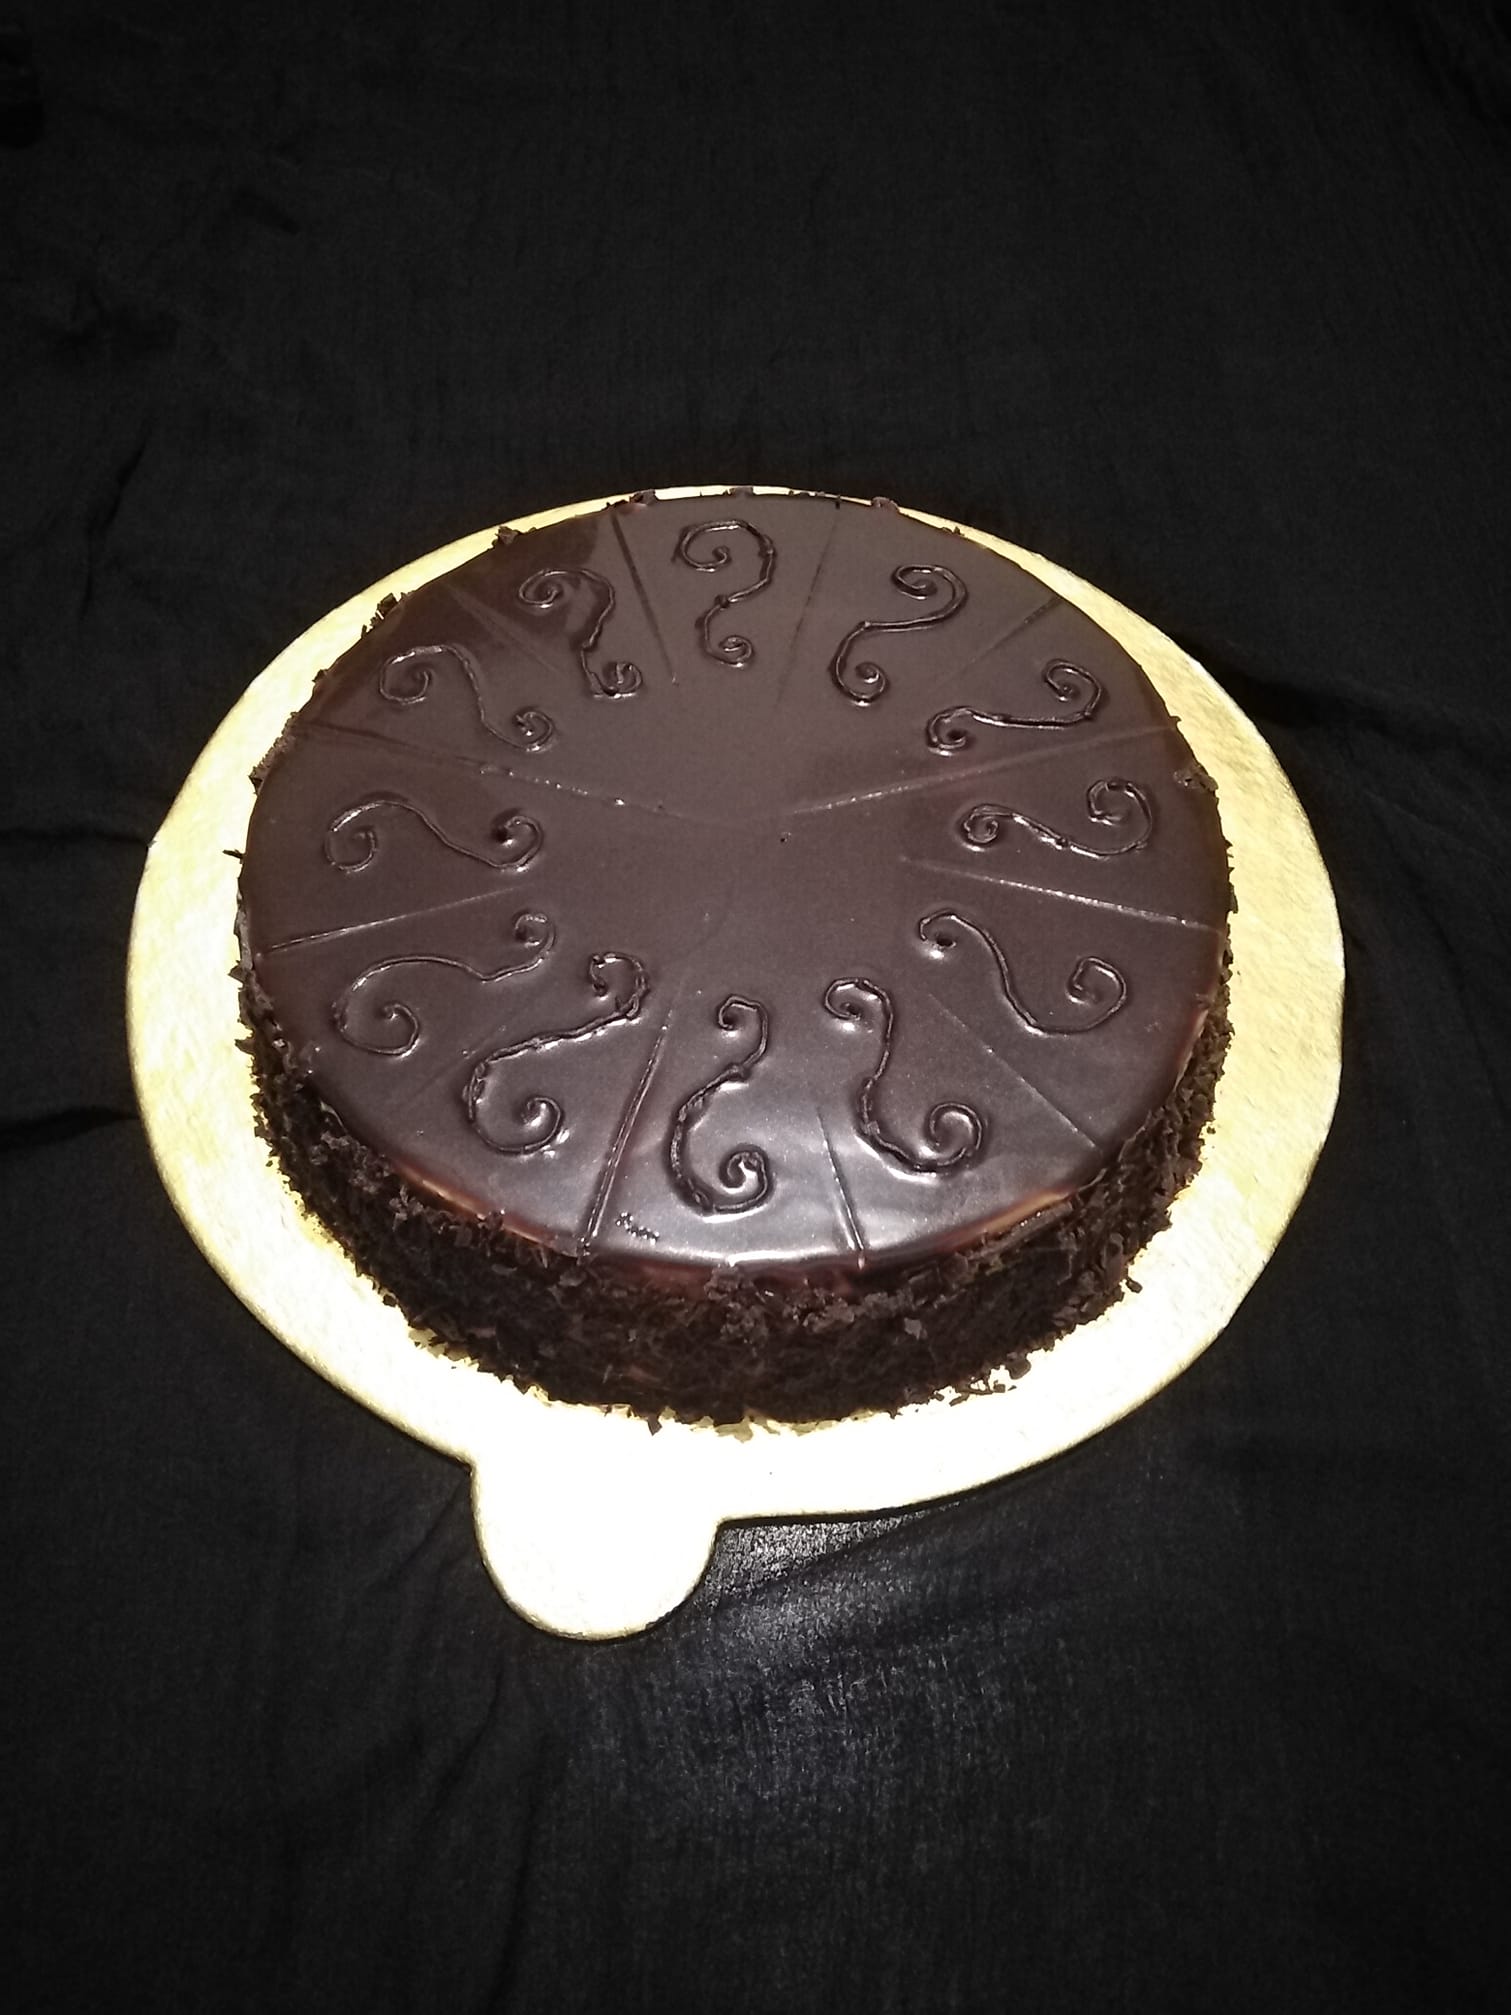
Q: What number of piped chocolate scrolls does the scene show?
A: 12